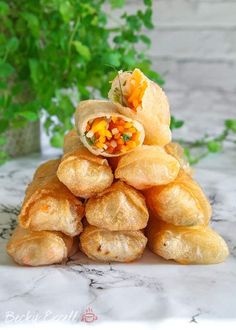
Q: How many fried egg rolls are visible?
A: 10